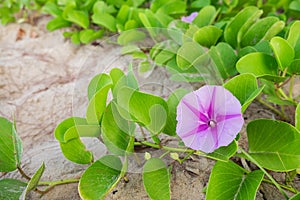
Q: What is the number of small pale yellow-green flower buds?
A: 2